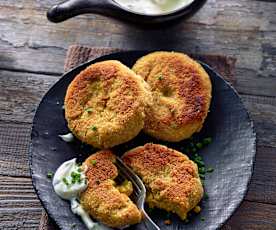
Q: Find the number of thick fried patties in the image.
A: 3